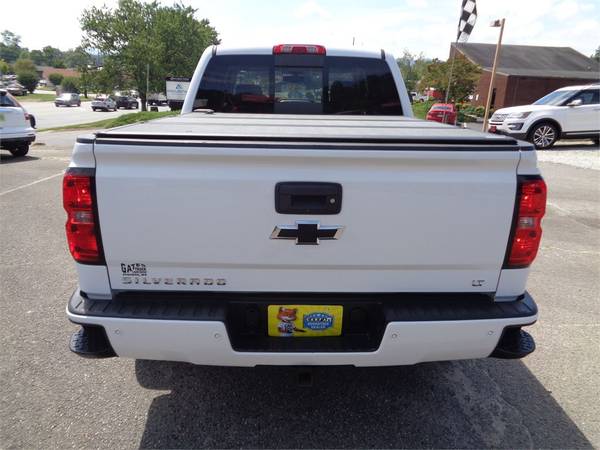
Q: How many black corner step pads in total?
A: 2